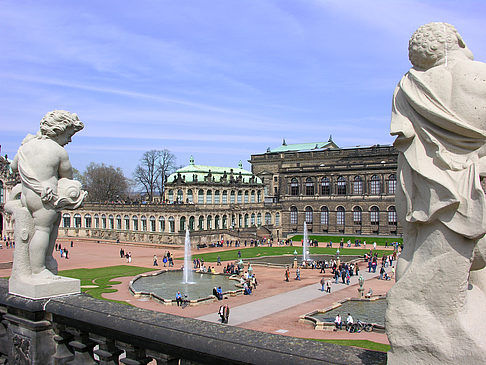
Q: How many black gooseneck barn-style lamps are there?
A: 0